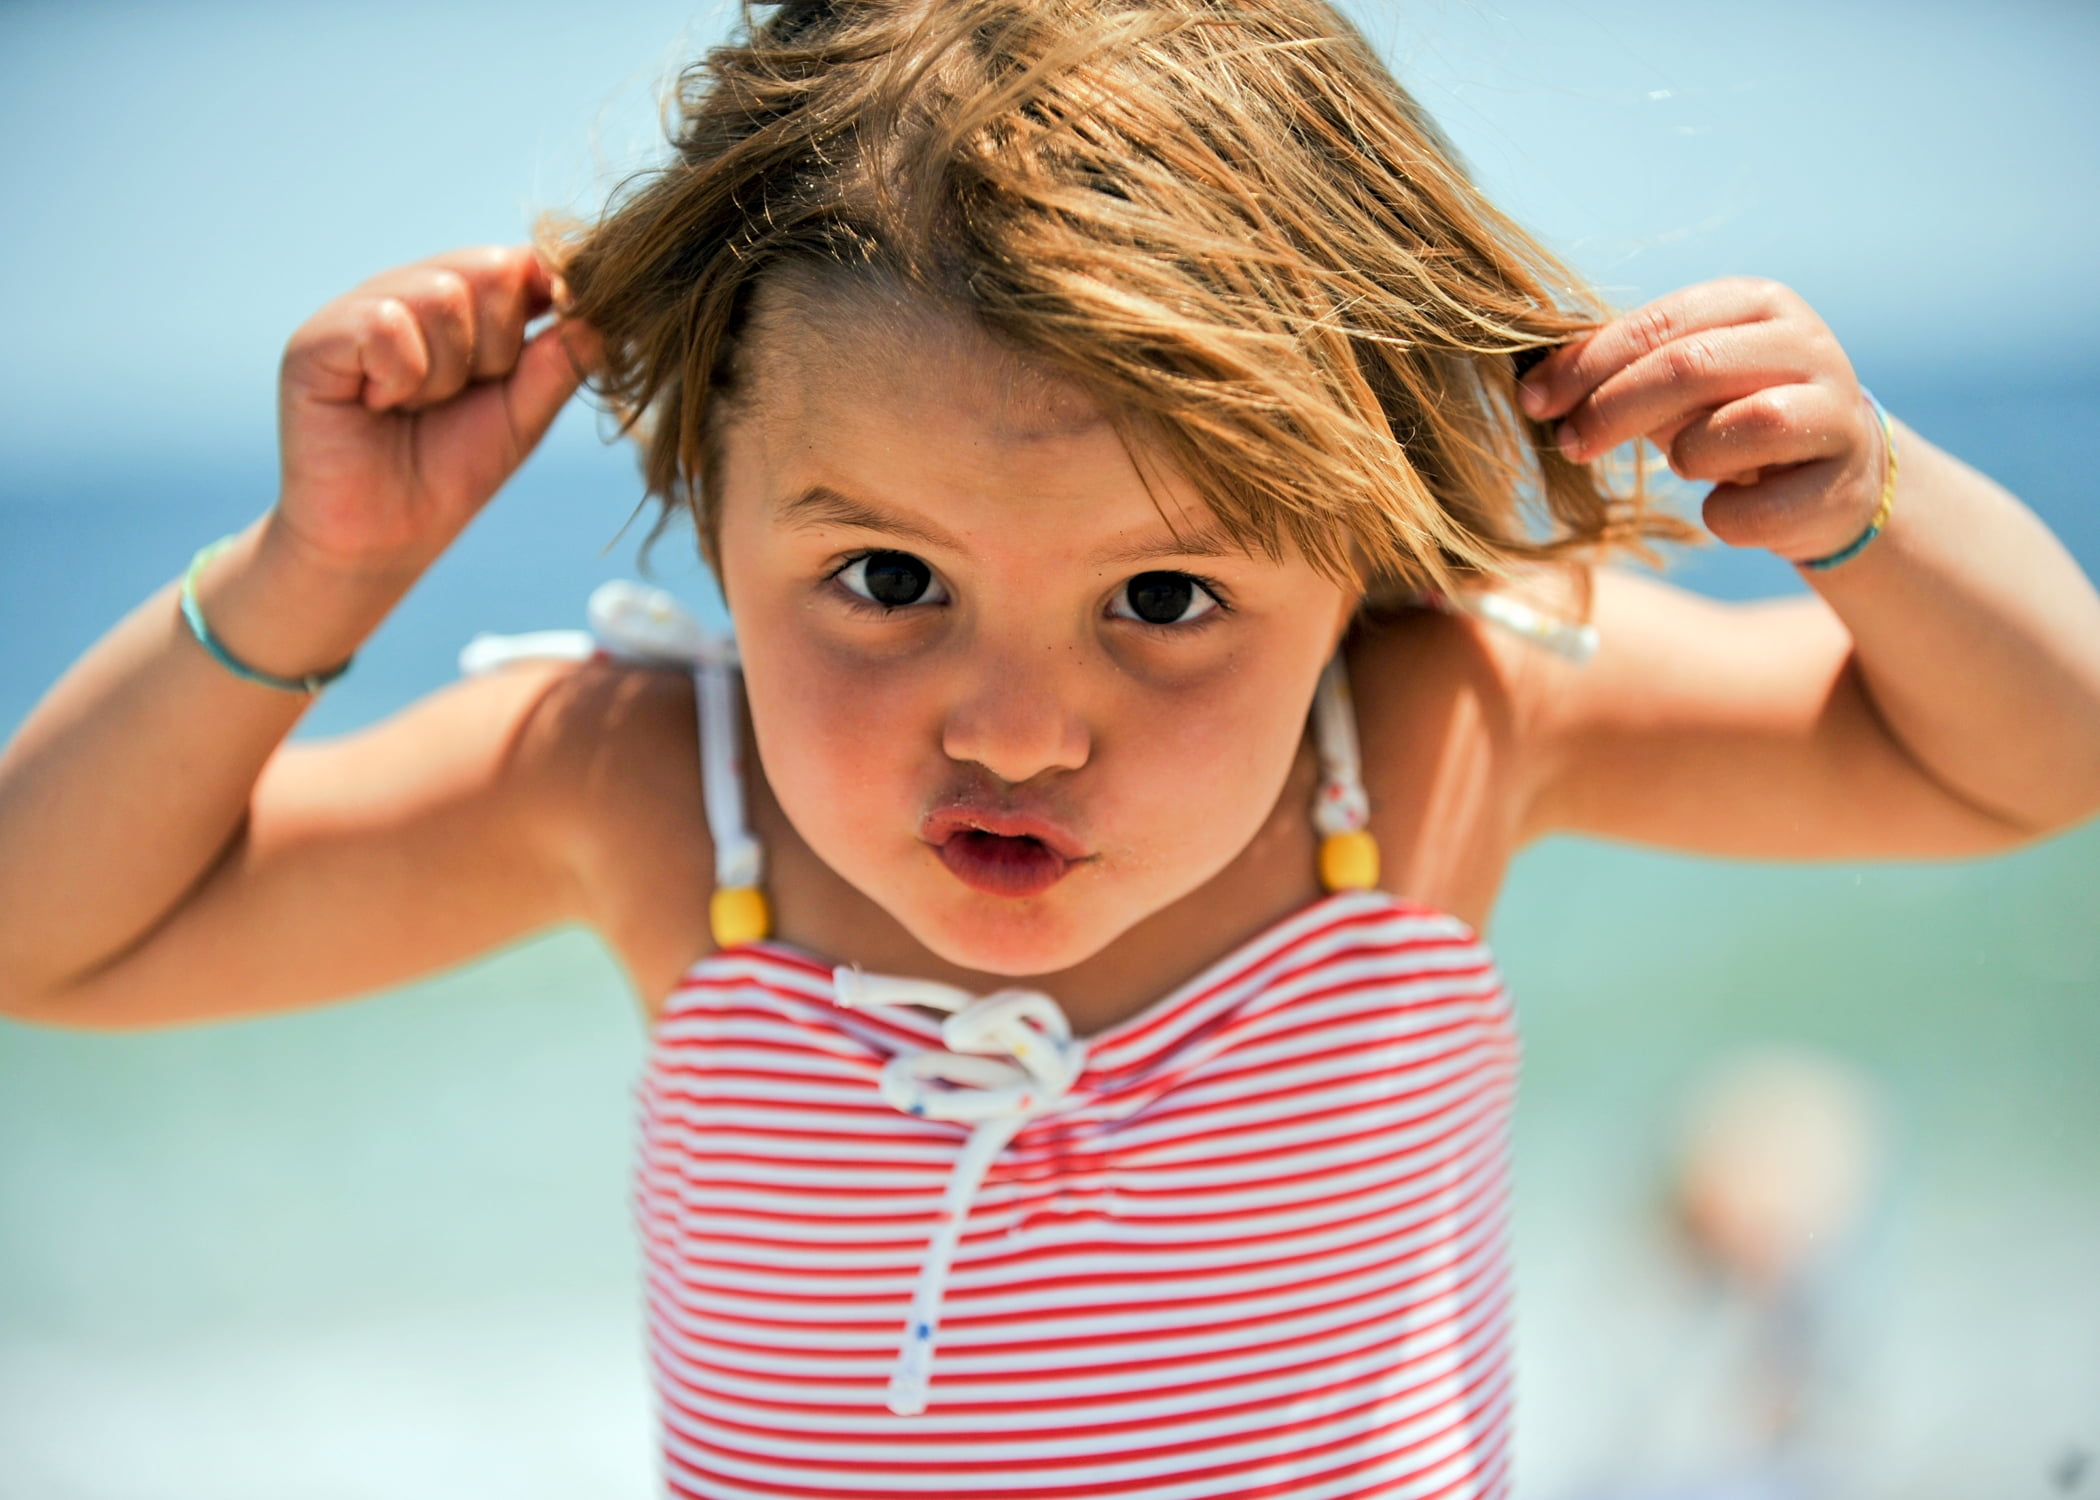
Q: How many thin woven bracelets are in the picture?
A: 2